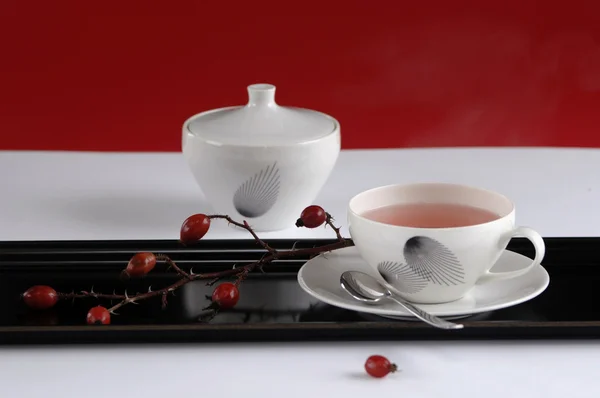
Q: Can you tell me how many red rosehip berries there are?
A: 7